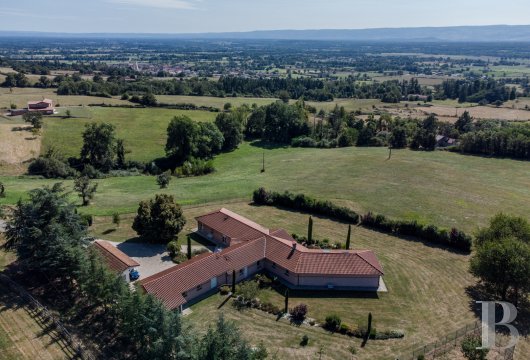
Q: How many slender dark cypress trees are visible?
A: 6